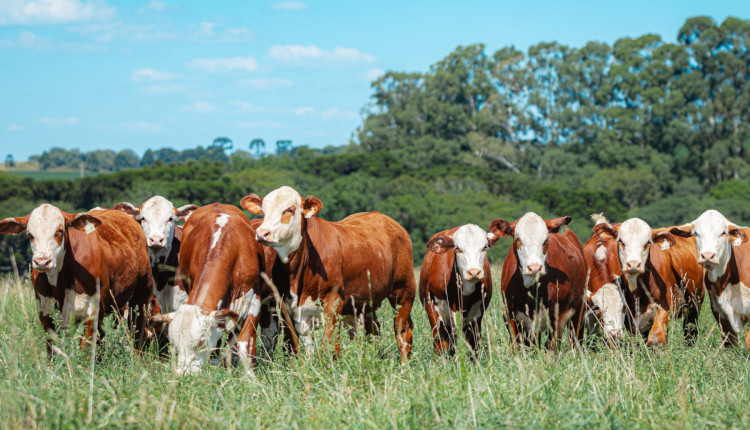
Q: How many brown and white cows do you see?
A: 9